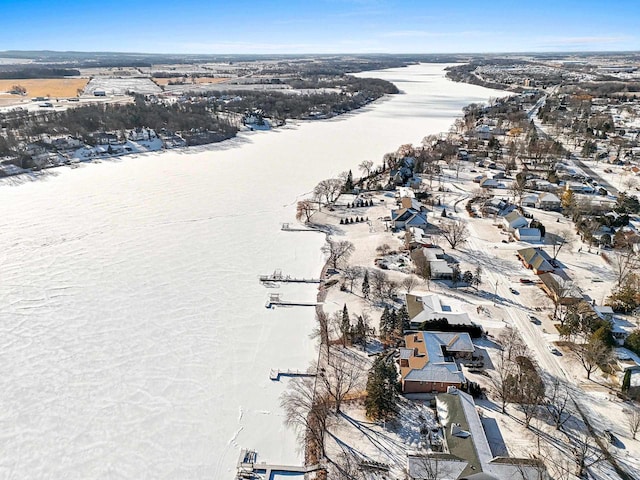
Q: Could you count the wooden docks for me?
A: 5